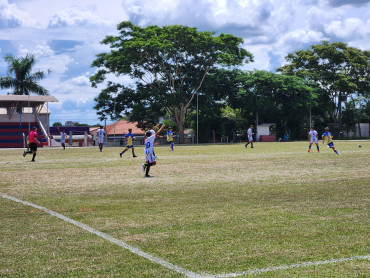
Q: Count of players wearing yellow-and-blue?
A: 3